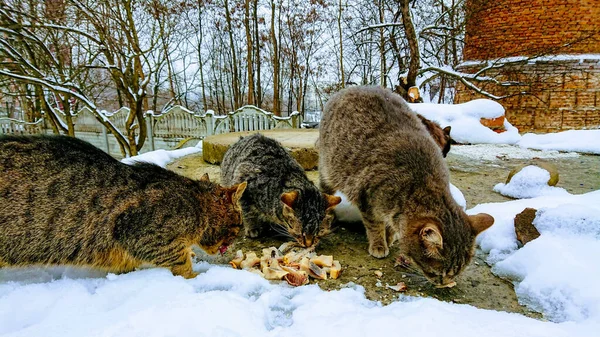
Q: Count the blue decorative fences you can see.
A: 0